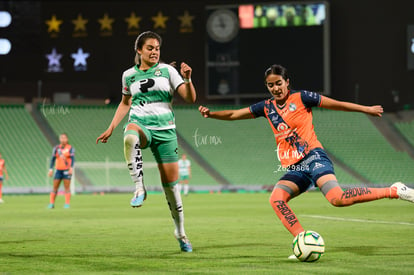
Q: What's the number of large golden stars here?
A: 6